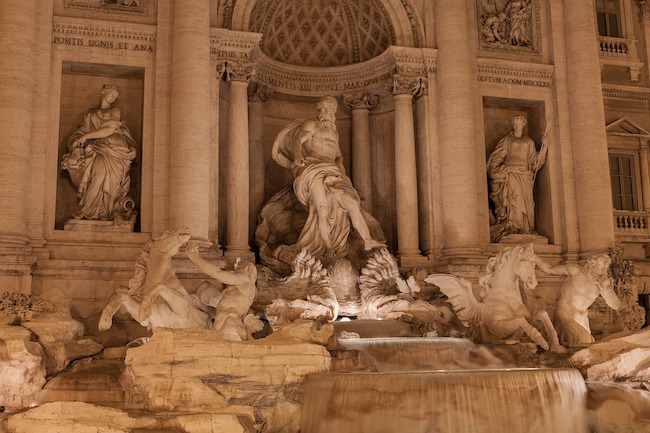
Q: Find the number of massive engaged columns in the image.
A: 4